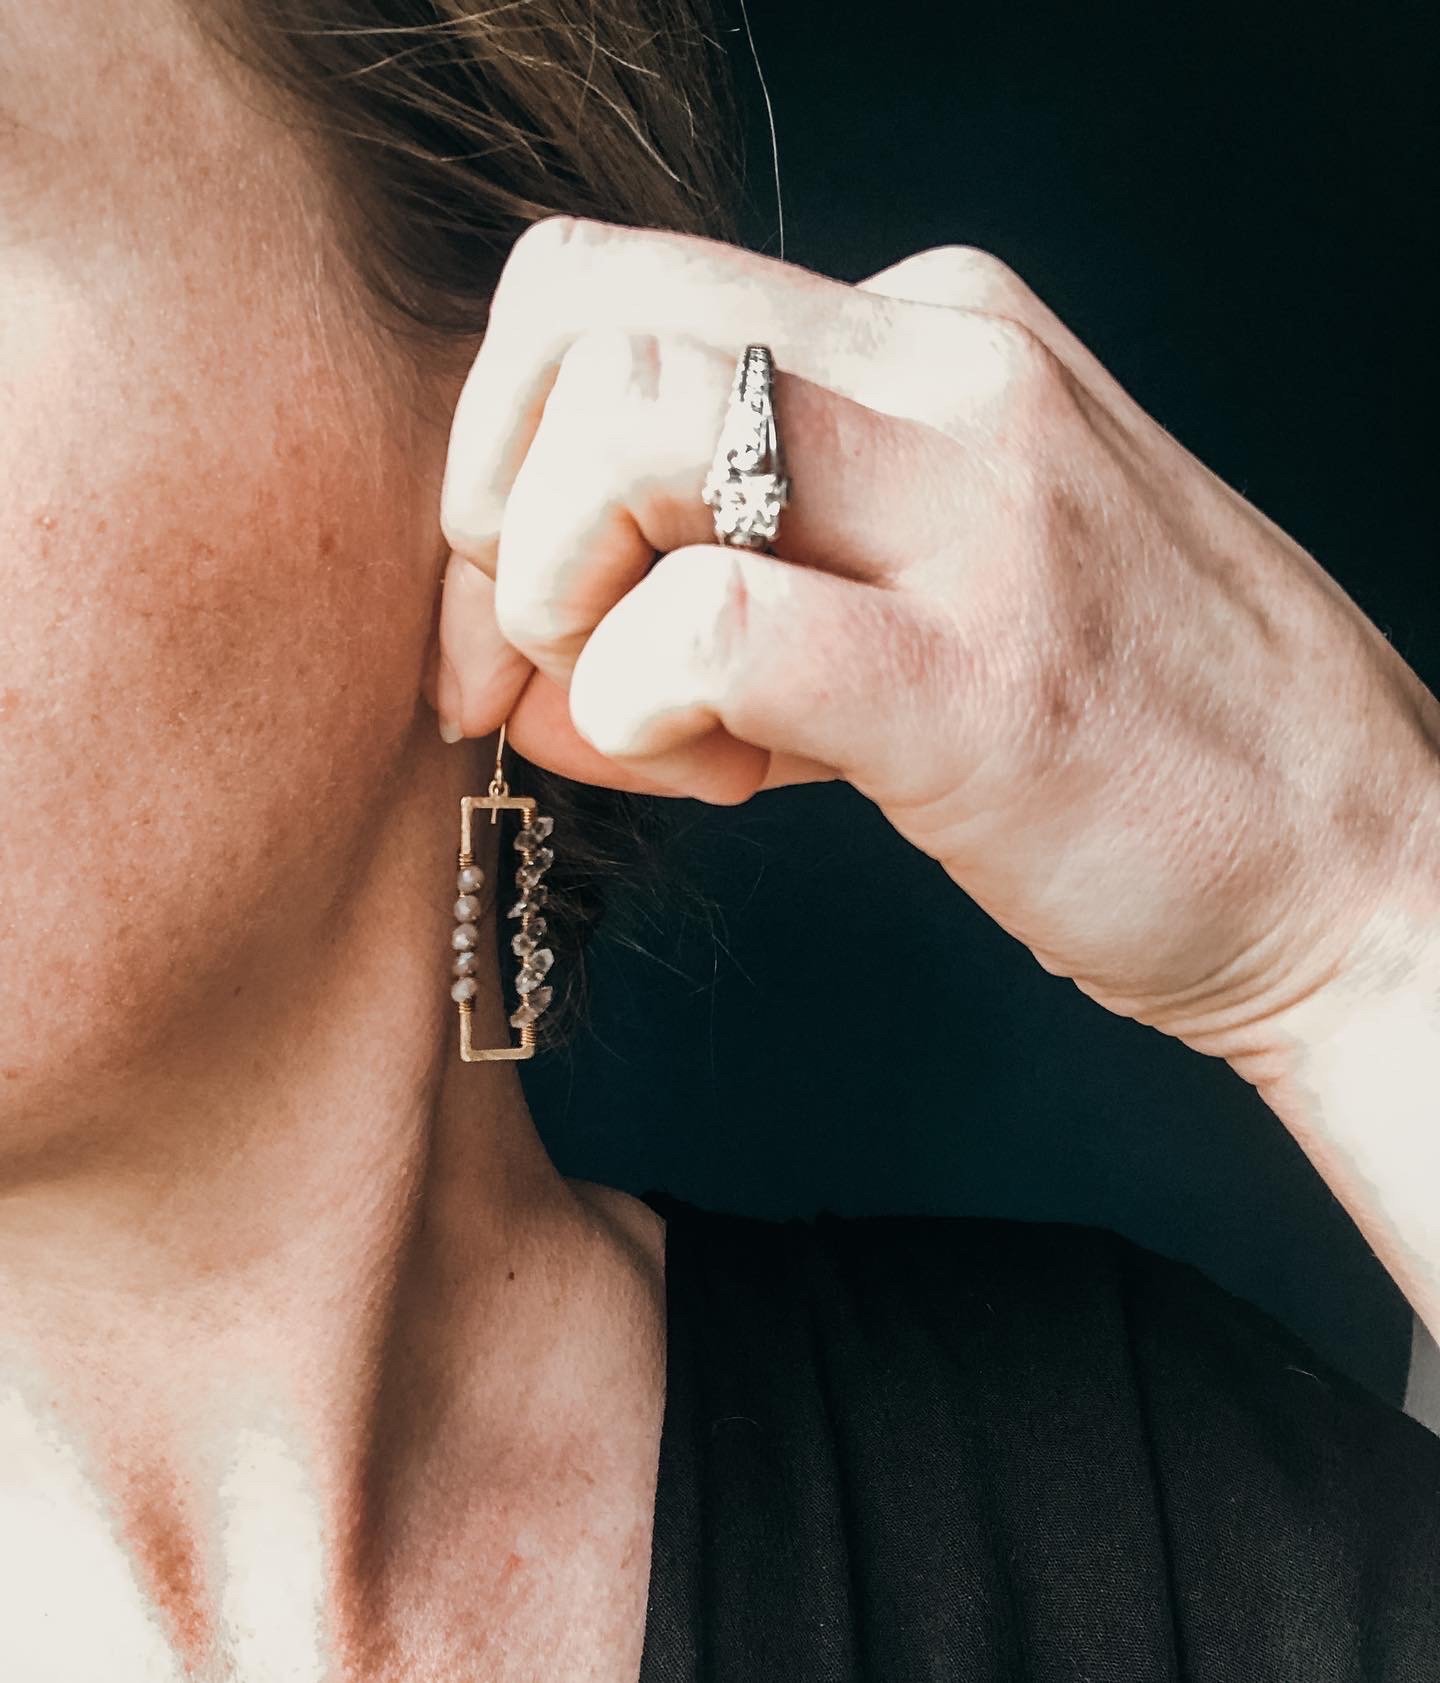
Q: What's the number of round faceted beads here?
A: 5